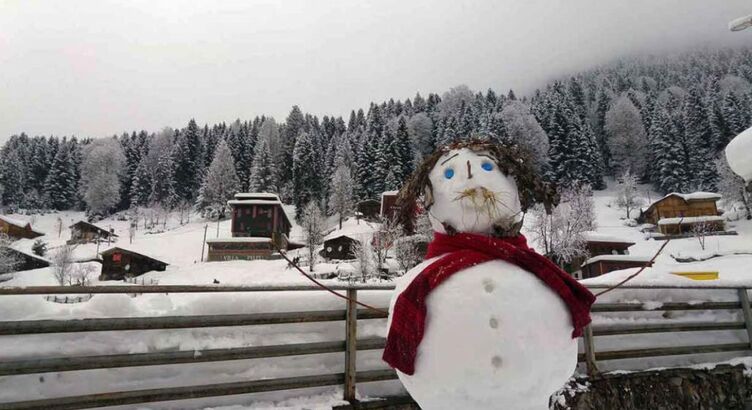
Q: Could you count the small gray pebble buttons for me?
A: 3